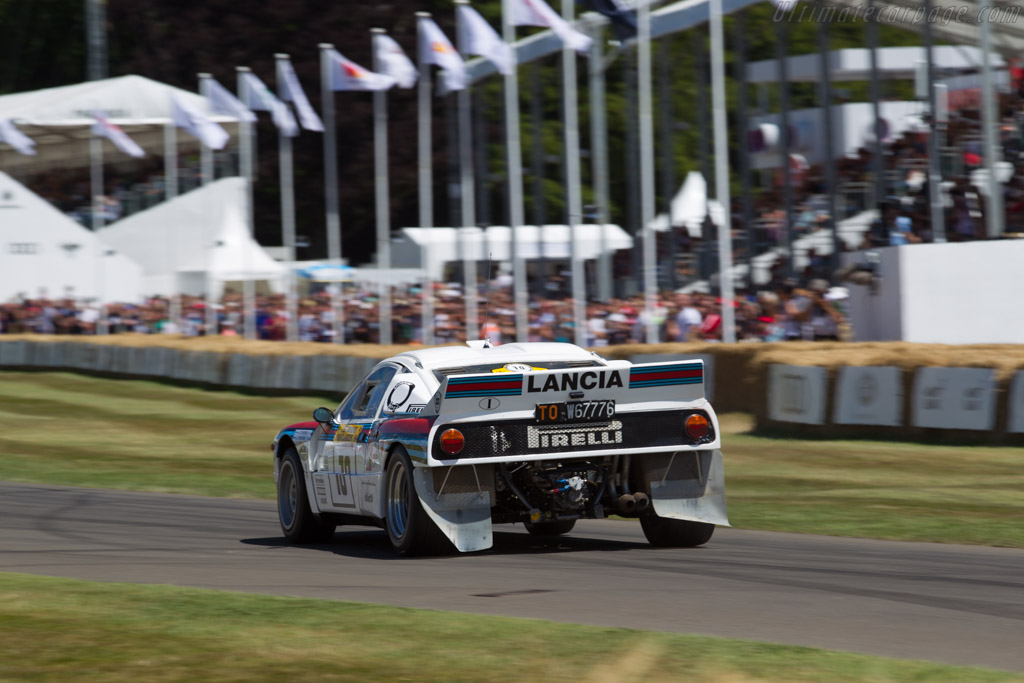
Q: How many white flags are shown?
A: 11